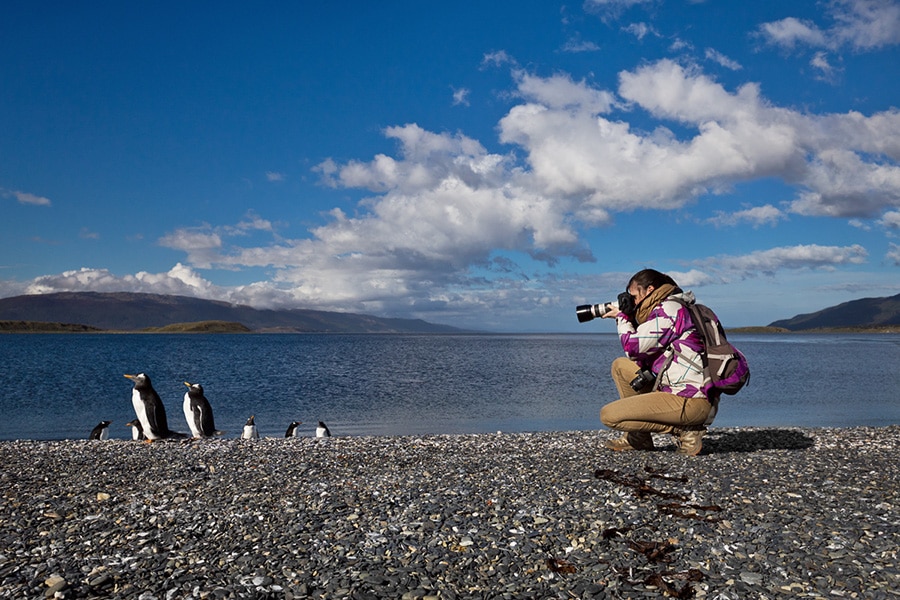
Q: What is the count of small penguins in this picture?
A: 5